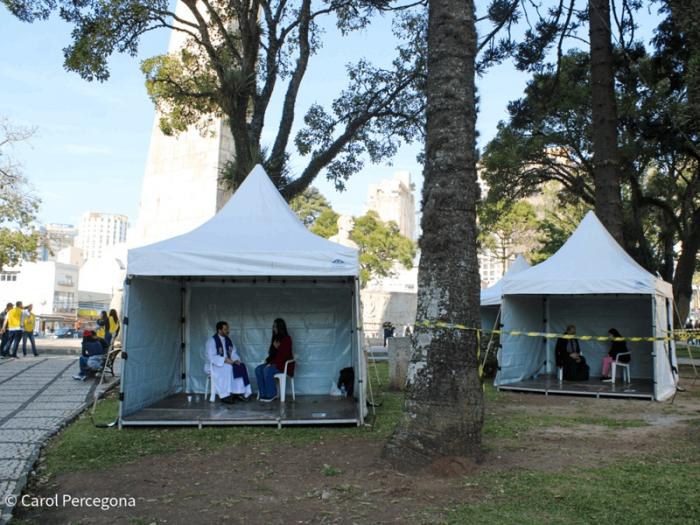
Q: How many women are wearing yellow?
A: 2